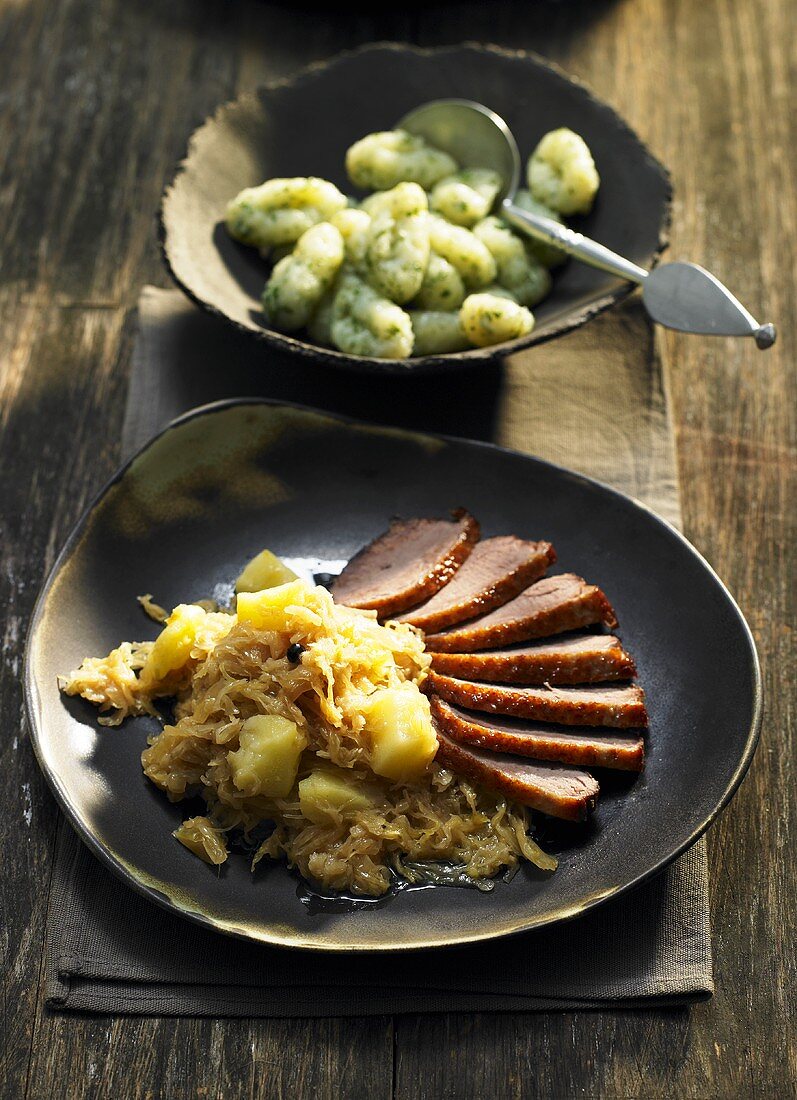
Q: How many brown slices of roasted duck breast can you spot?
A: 7